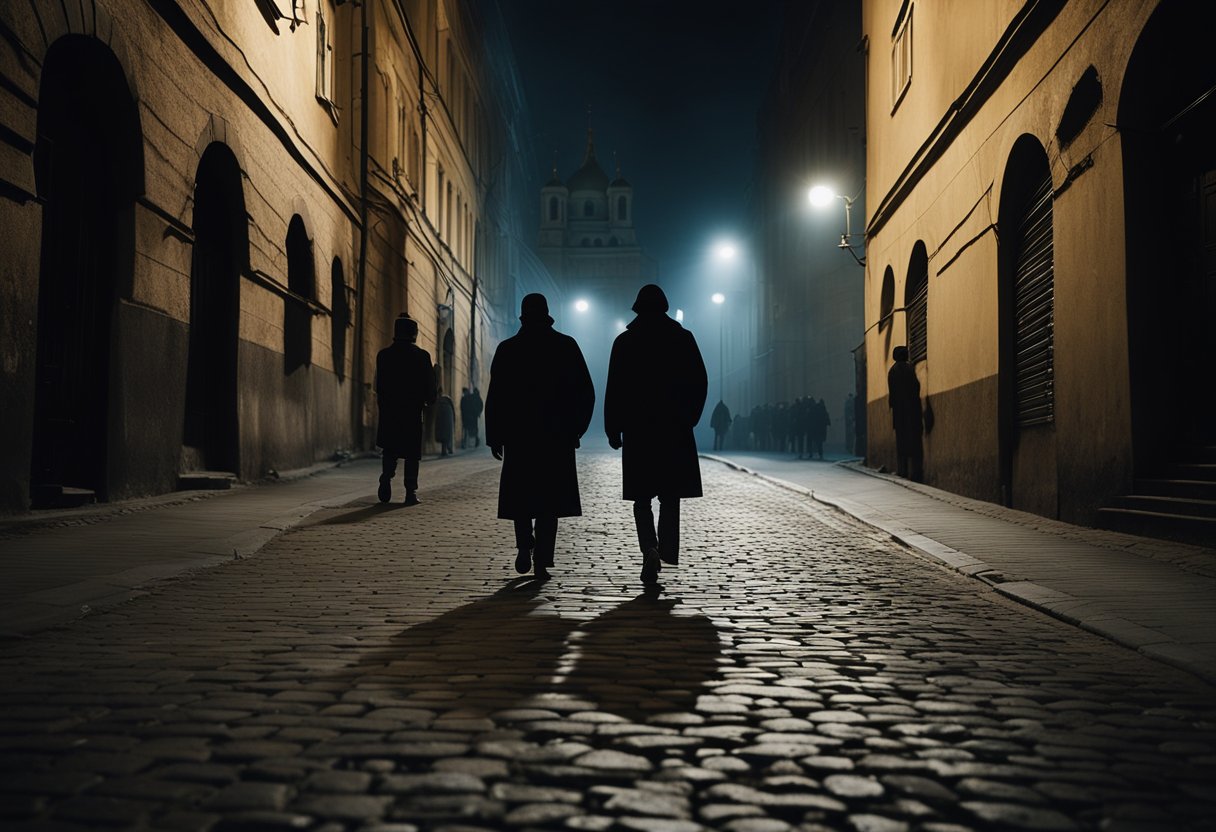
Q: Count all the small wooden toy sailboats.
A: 0